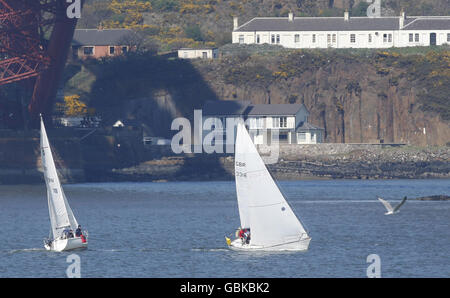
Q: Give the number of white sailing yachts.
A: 2